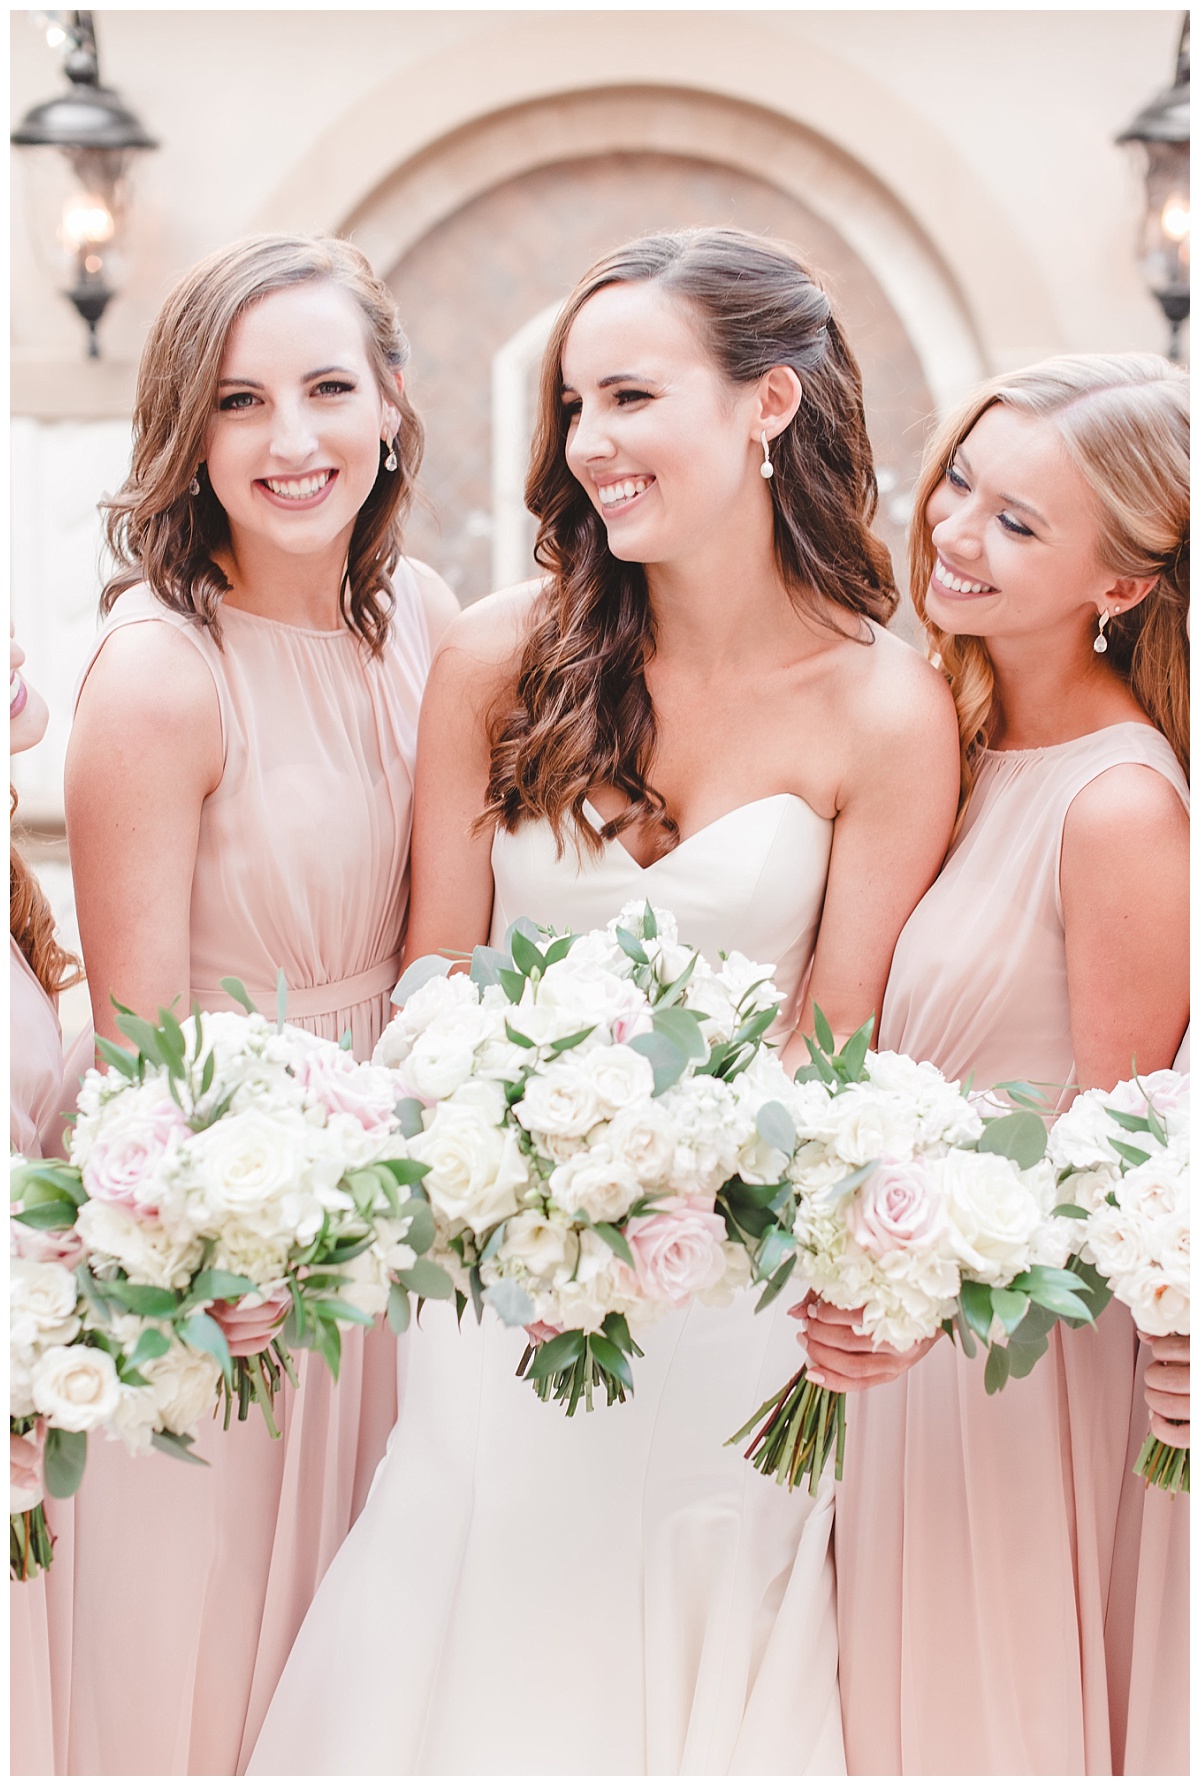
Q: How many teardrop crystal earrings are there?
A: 3